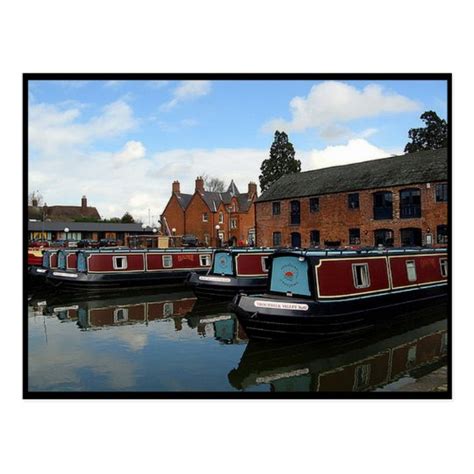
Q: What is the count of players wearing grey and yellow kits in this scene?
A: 0